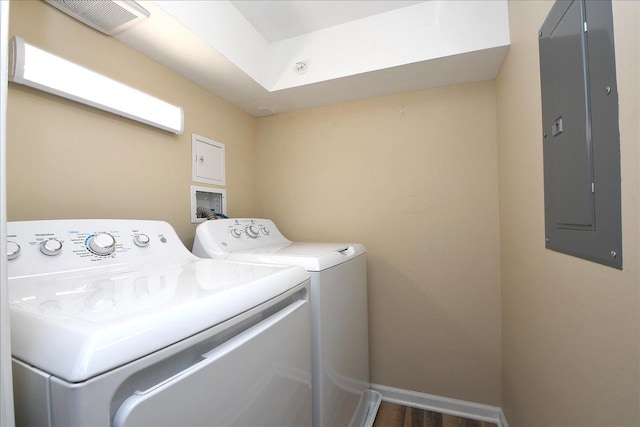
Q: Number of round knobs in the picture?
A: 7